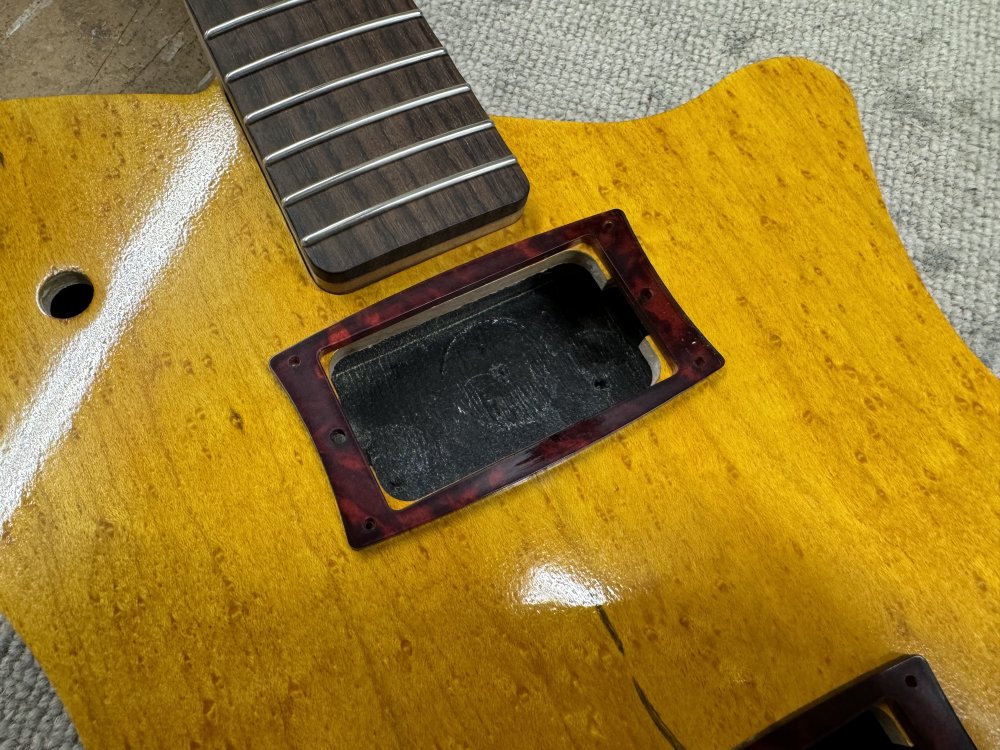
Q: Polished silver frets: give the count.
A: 6